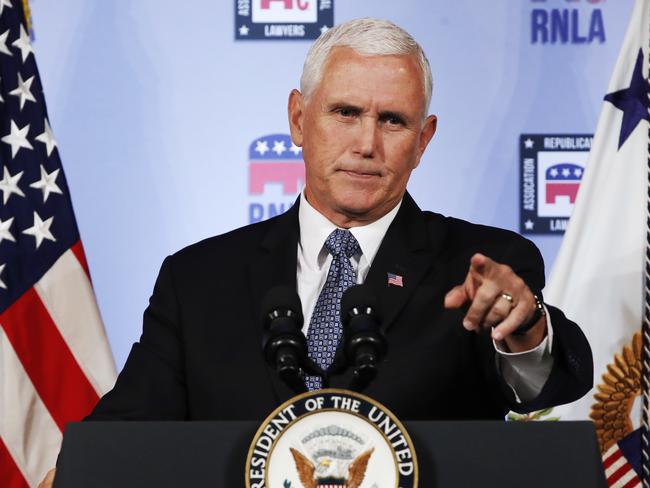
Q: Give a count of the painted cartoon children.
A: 0